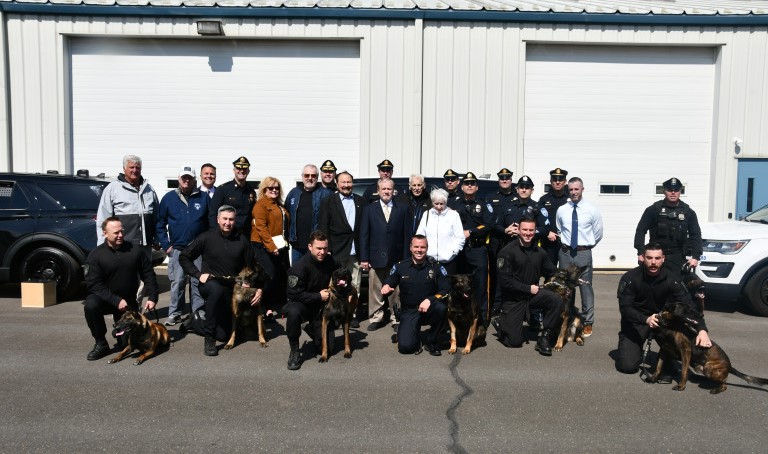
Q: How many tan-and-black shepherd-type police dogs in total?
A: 7